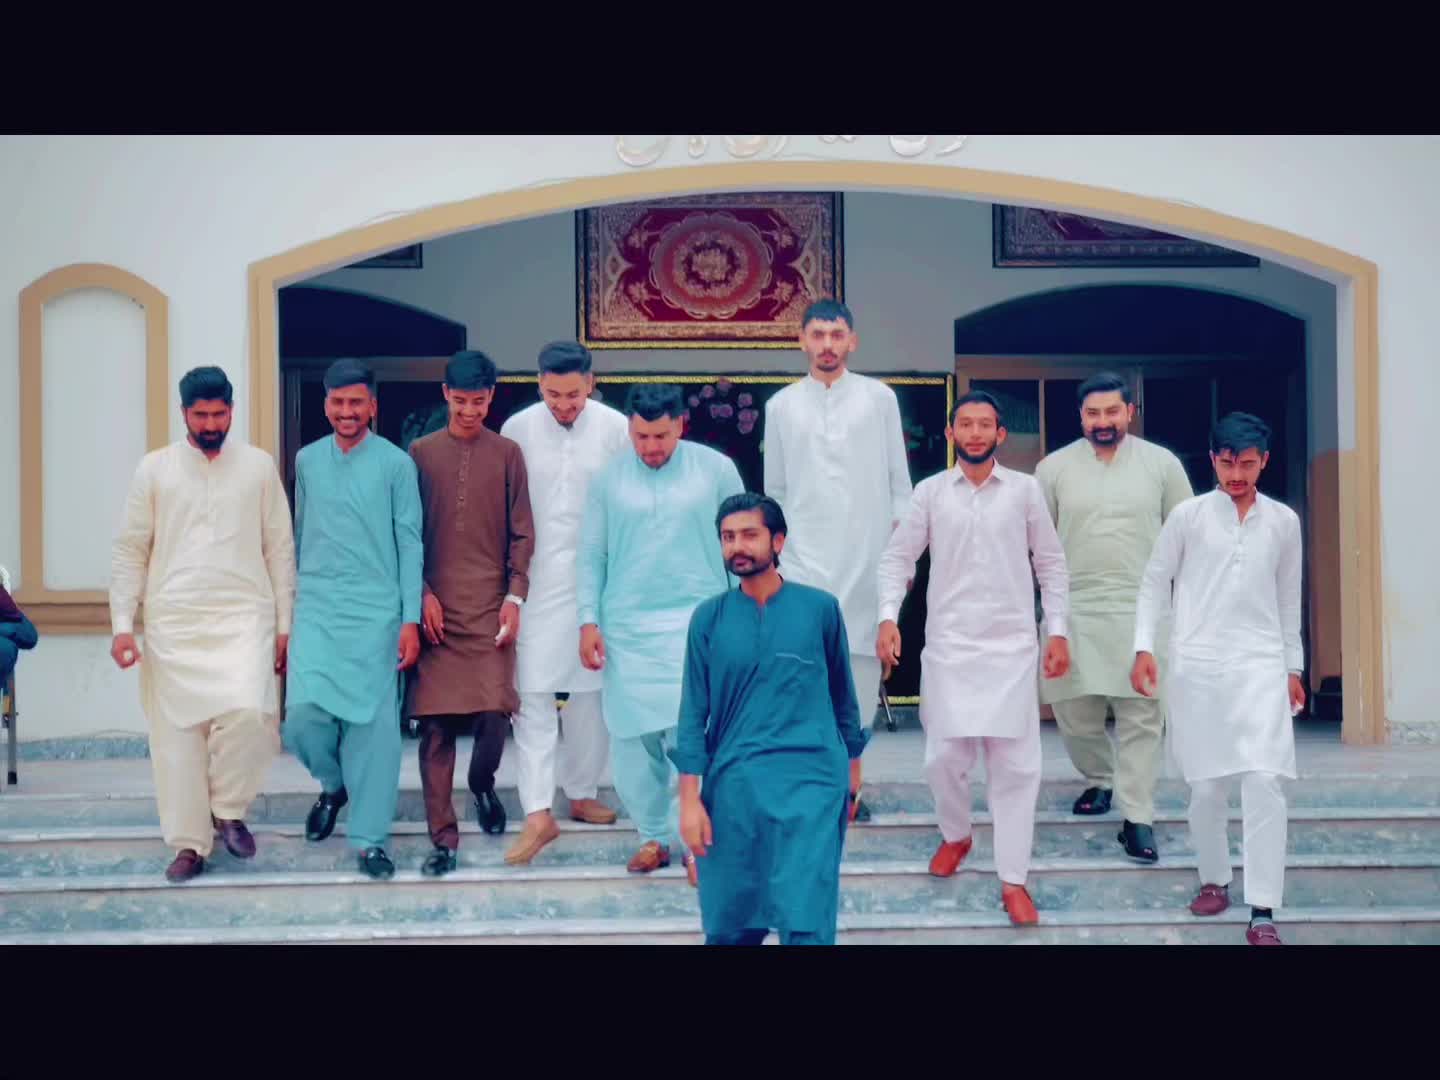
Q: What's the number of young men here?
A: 10